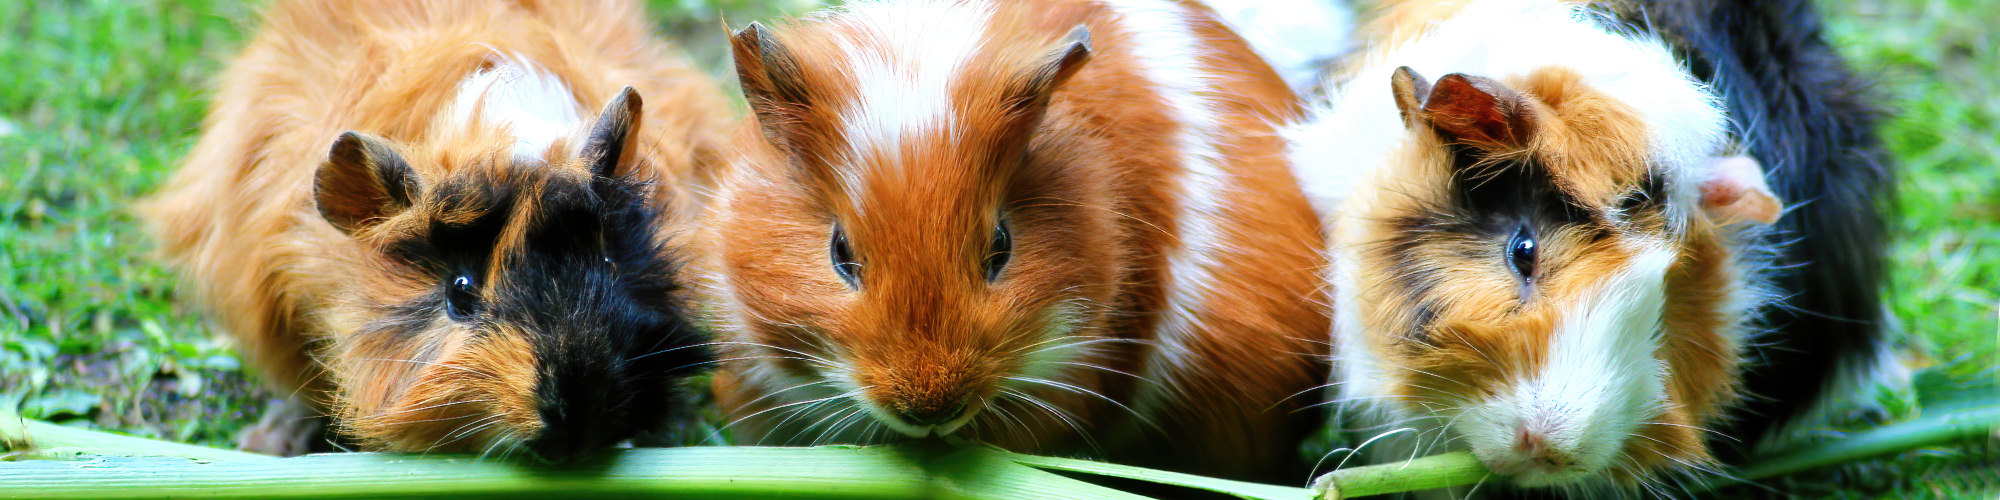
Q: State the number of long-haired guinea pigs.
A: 2